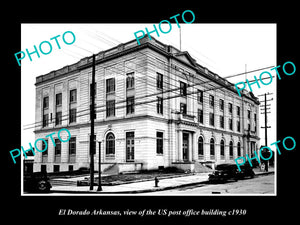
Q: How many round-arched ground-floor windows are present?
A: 6